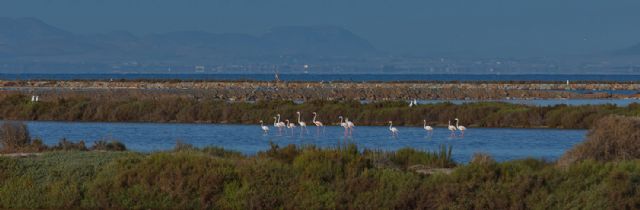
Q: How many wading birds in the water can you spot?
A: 12